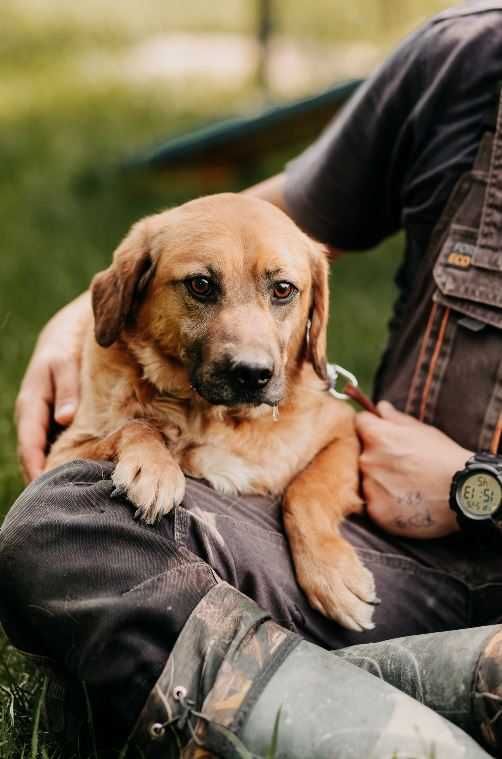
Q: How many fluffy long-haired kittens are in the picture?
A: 0